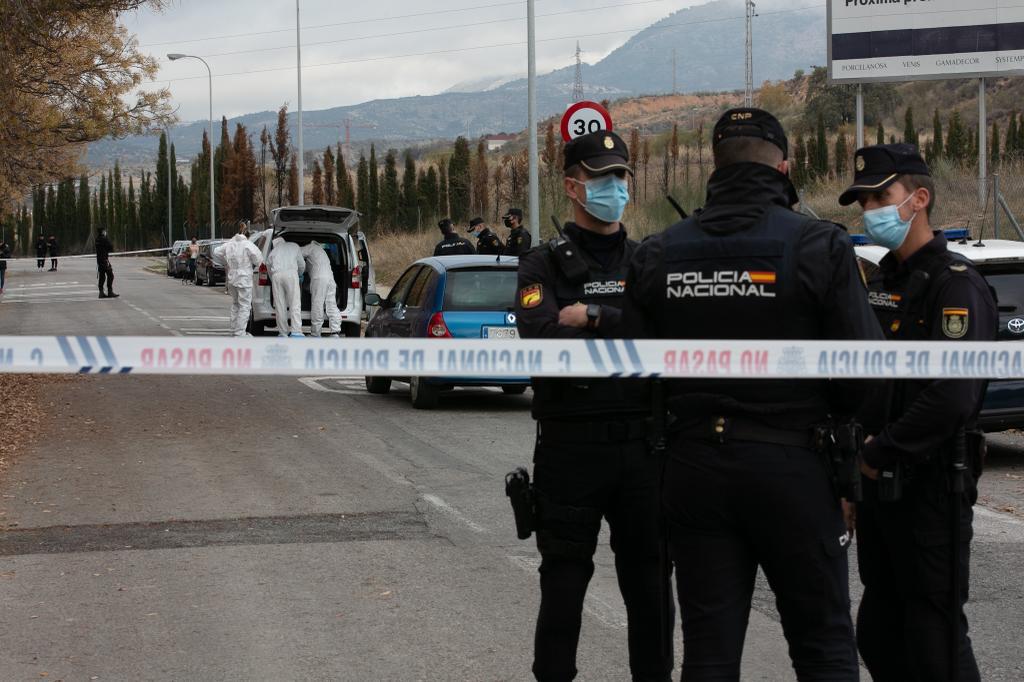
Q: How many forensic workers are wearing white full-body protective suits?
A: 3